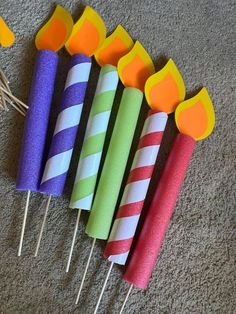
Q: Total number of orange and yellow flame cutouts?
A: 6